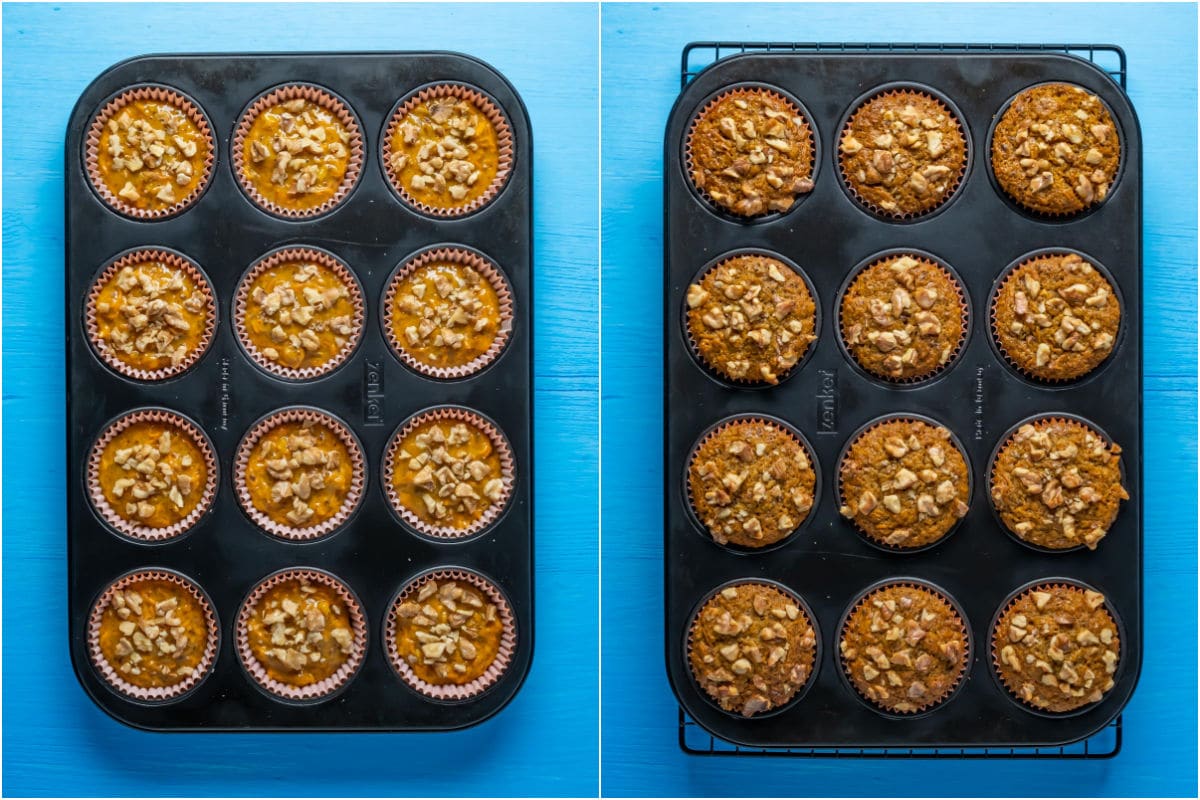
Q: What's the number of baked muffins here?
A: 12